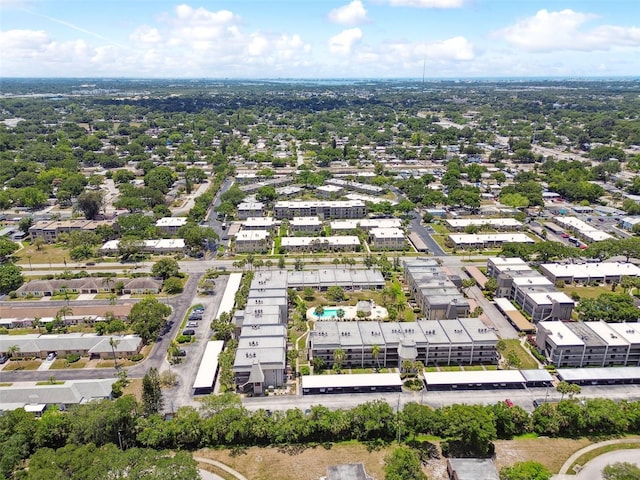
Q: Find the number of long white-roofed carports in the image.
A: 5